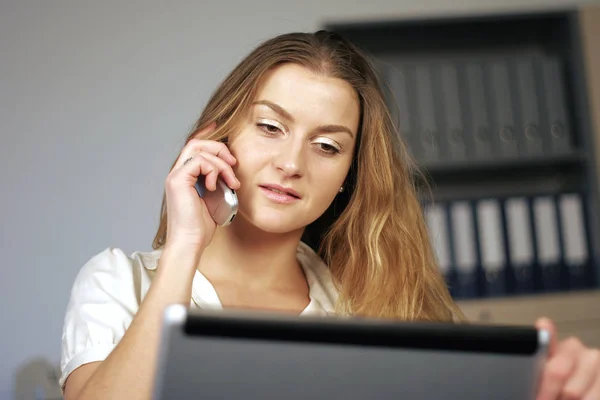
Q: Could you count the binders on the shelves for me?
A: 13